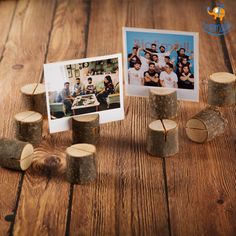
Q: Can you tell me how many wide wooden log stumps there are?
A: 9